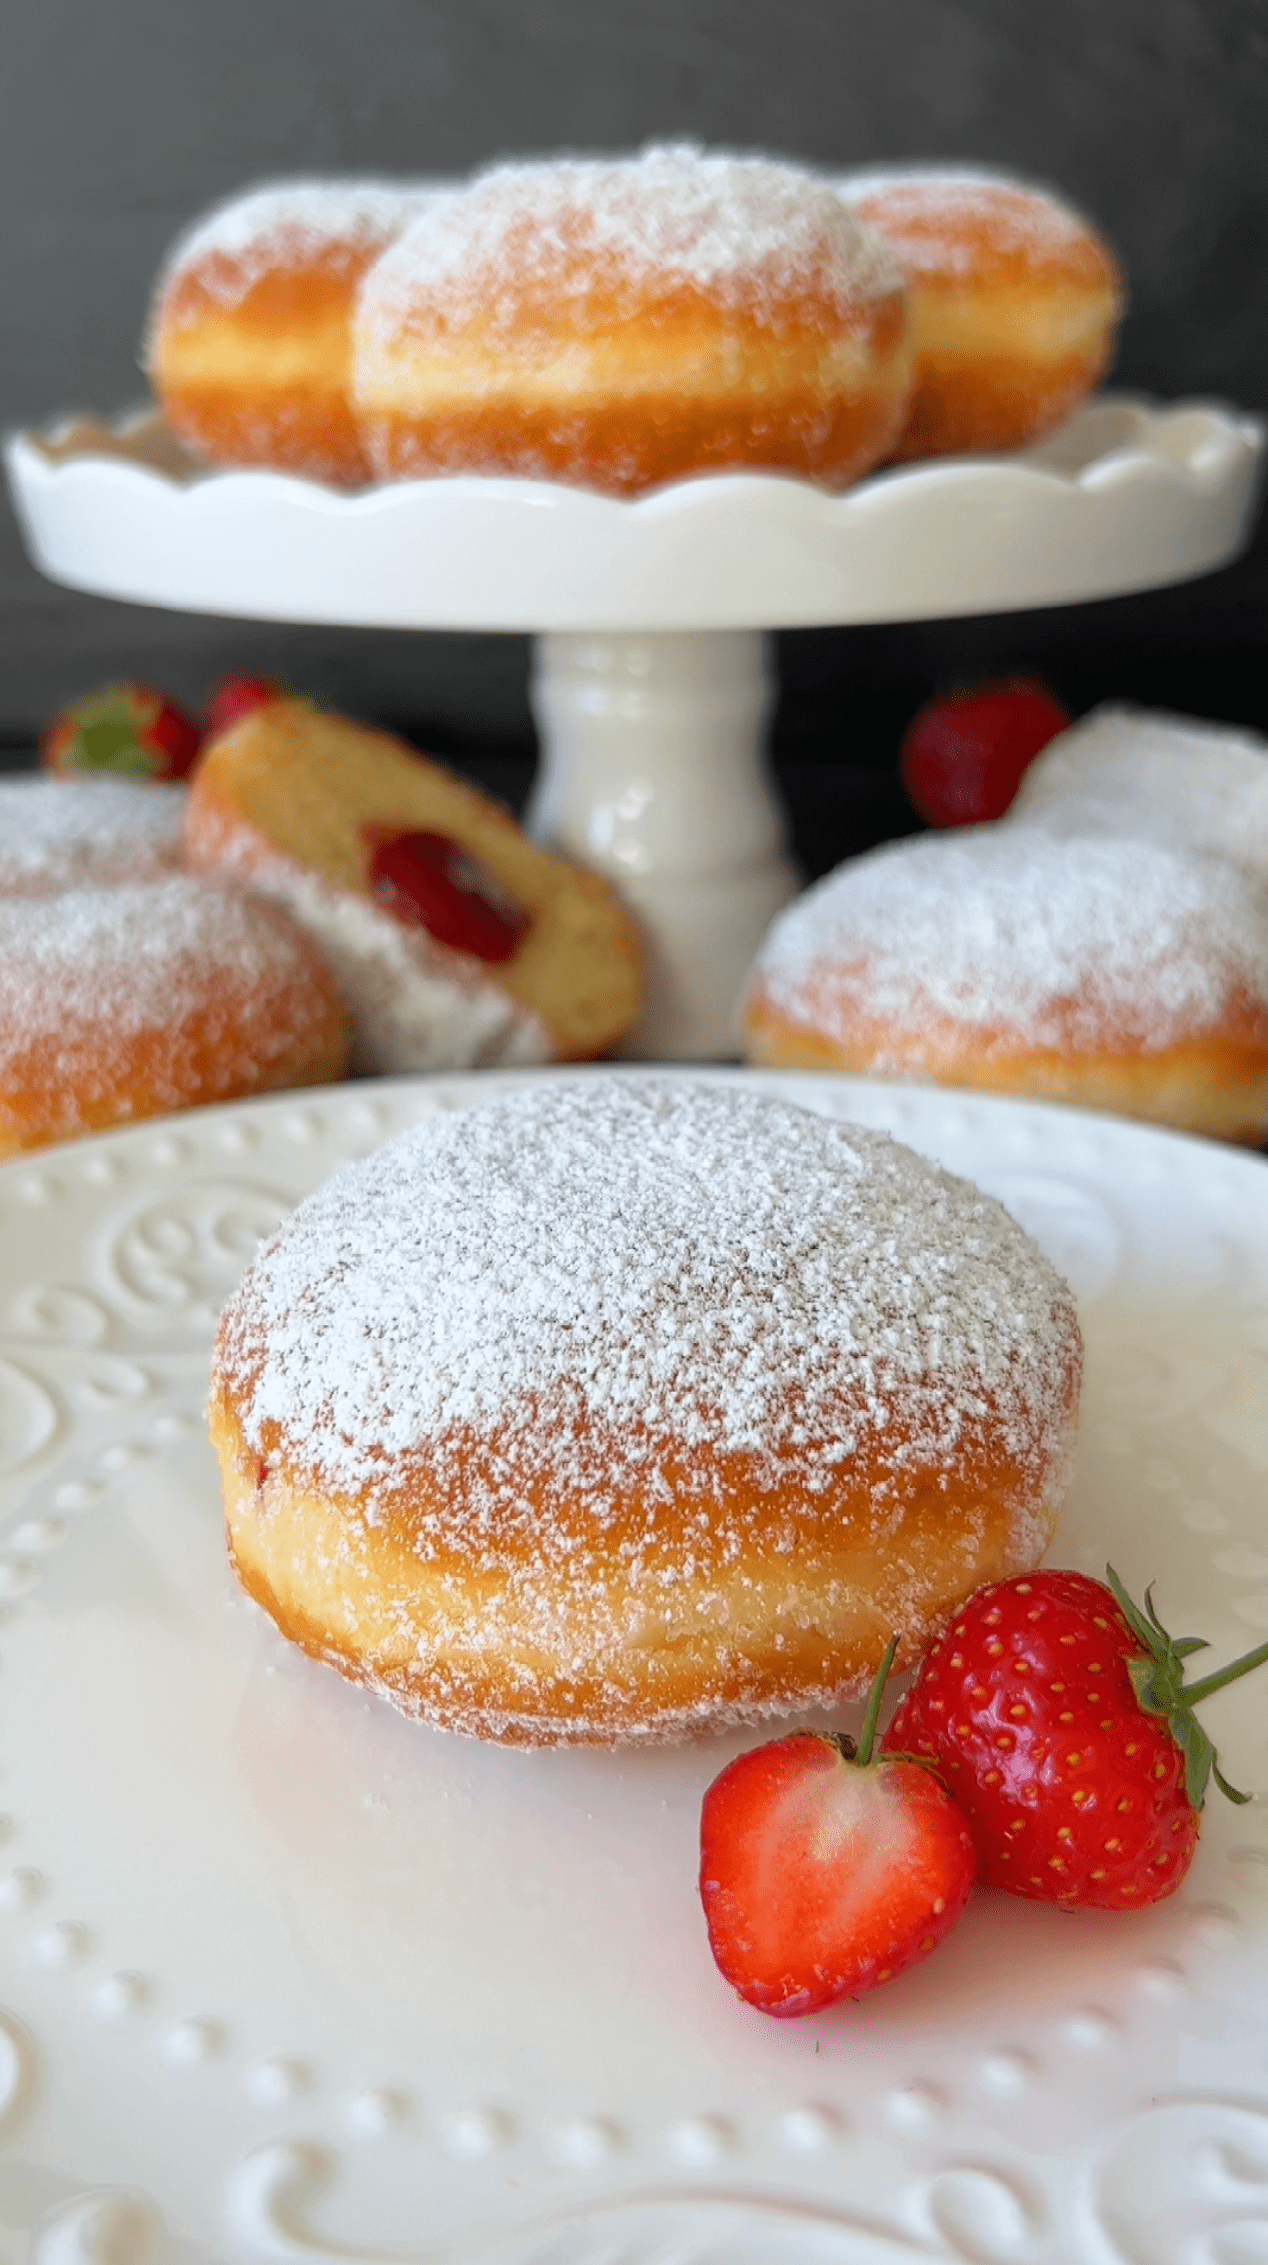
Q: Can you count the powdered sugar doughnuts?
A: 9